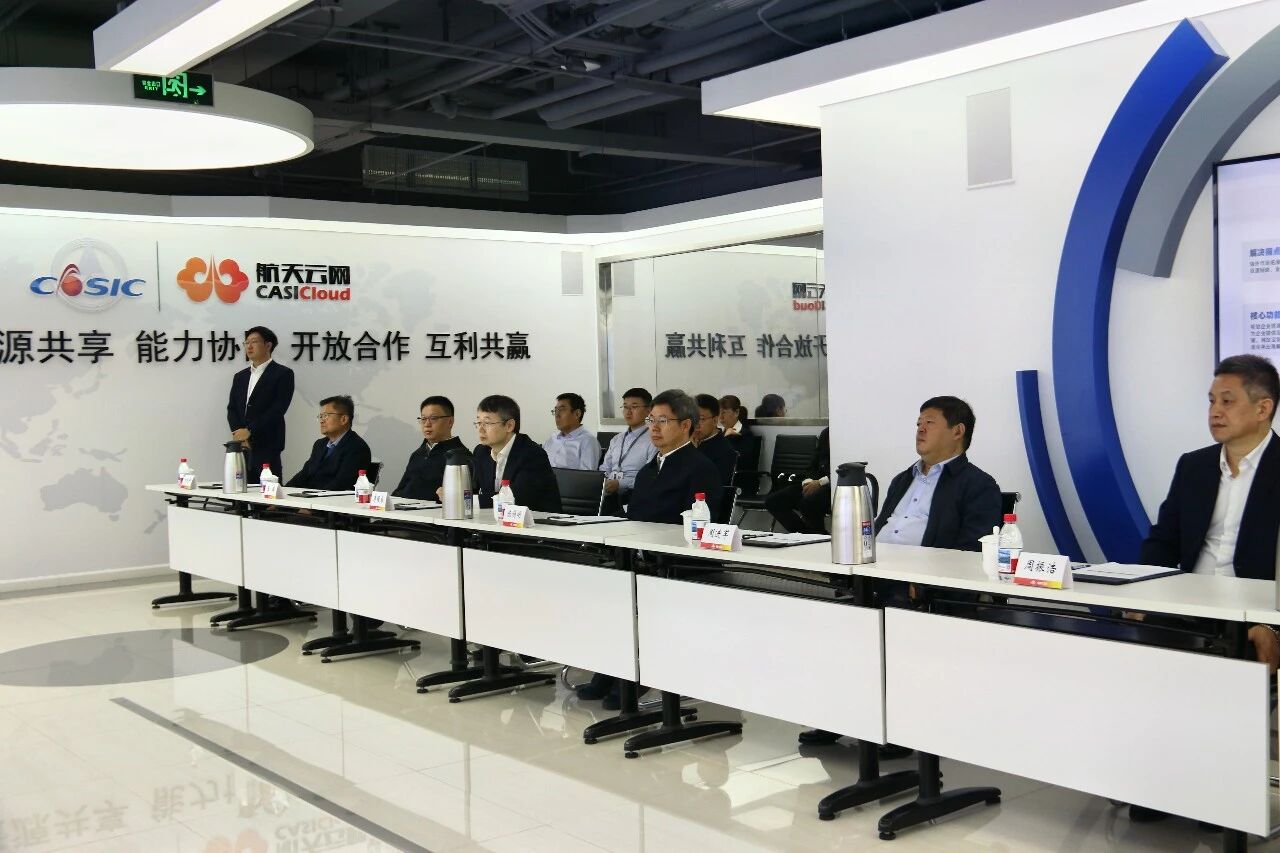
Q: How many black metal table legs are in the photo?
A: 12